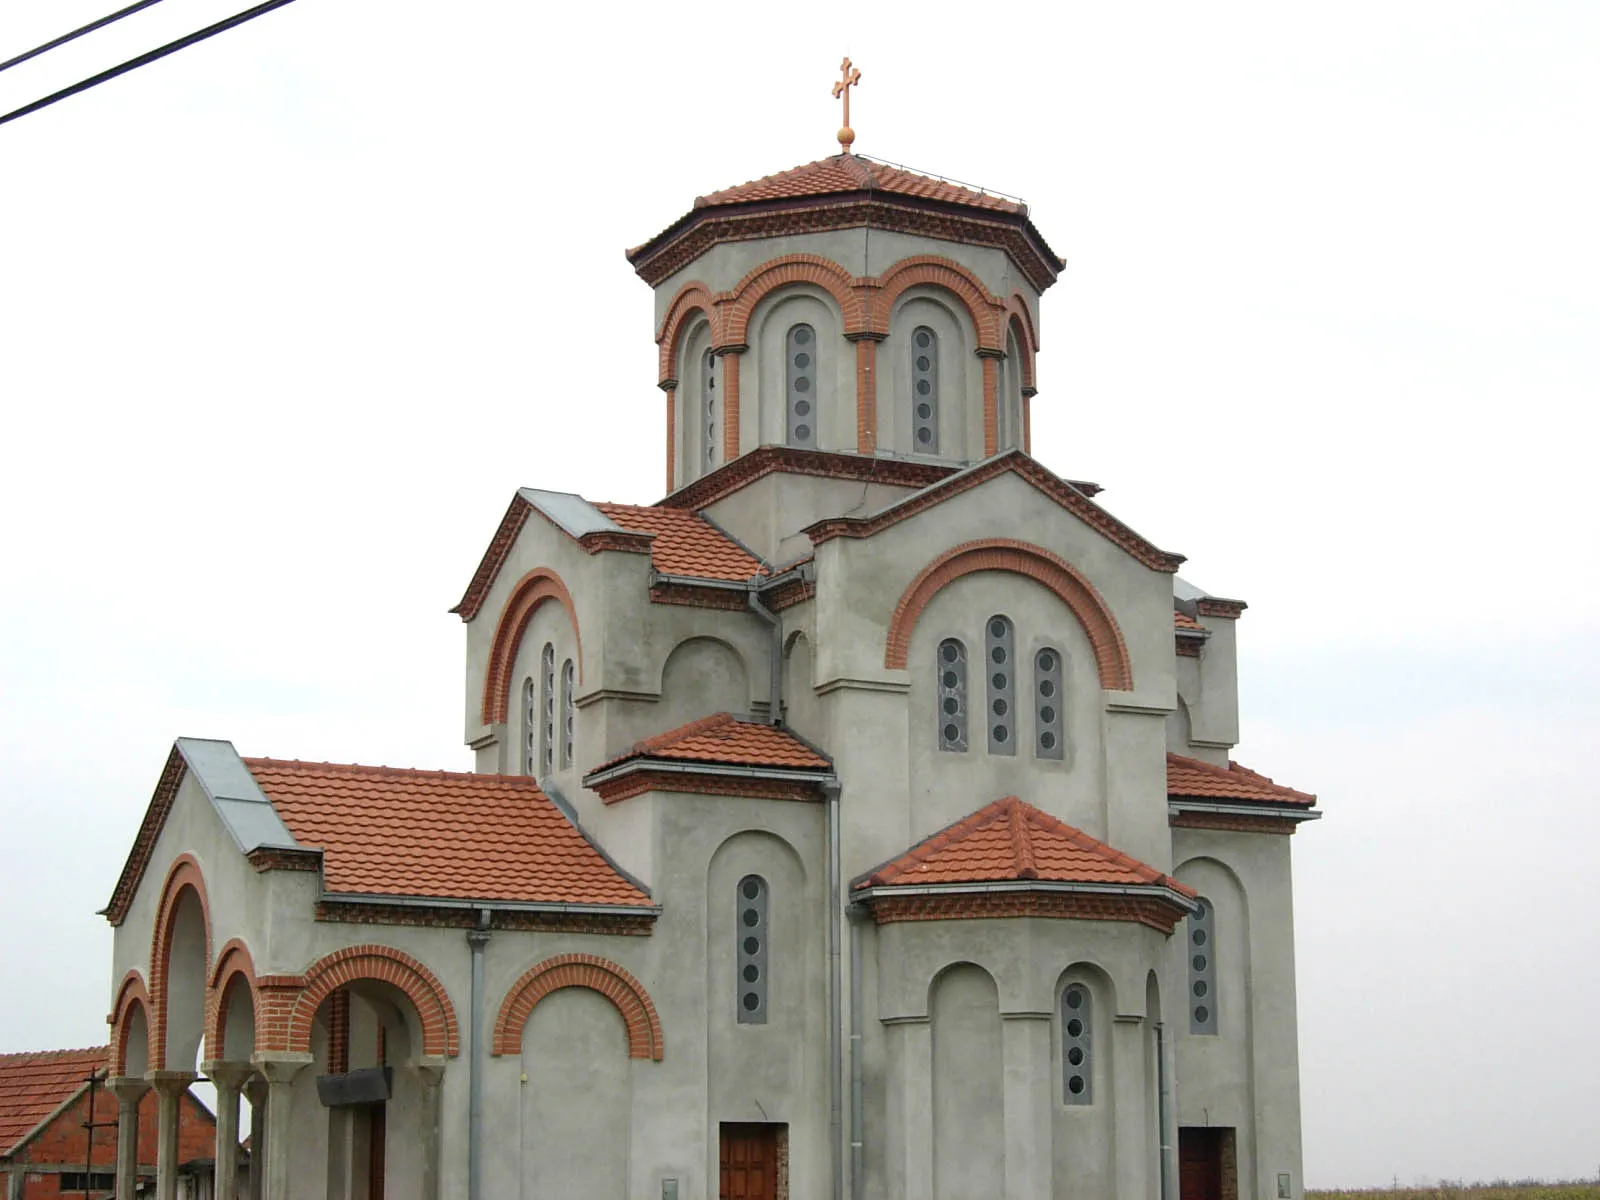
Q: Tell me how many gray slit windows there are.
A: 12